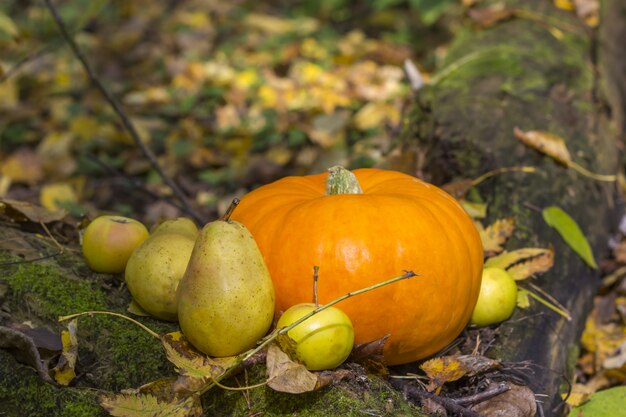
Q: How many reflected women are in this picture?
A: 0